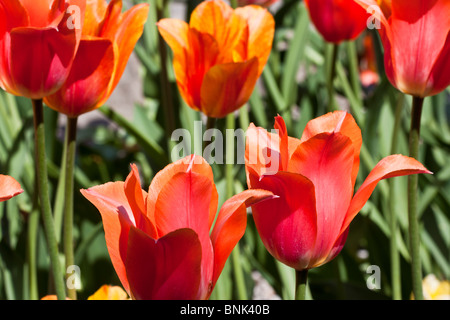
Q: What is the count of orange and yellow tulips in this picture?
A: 1